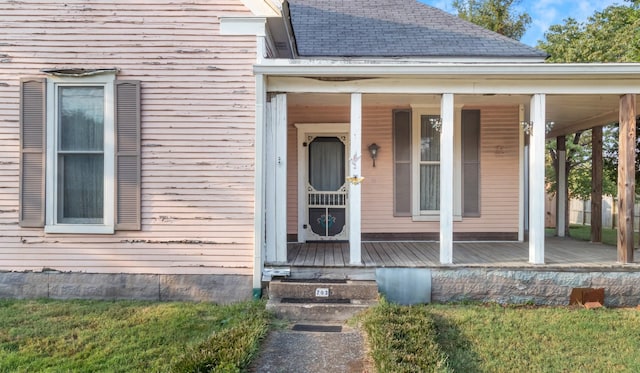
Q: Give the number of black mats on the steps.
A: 3